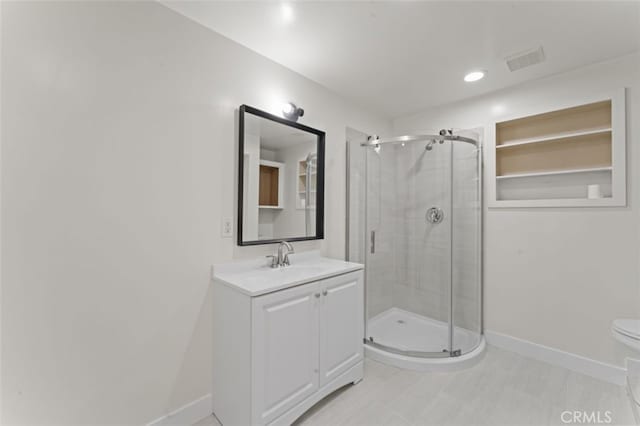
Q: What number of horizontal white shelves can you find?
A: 2